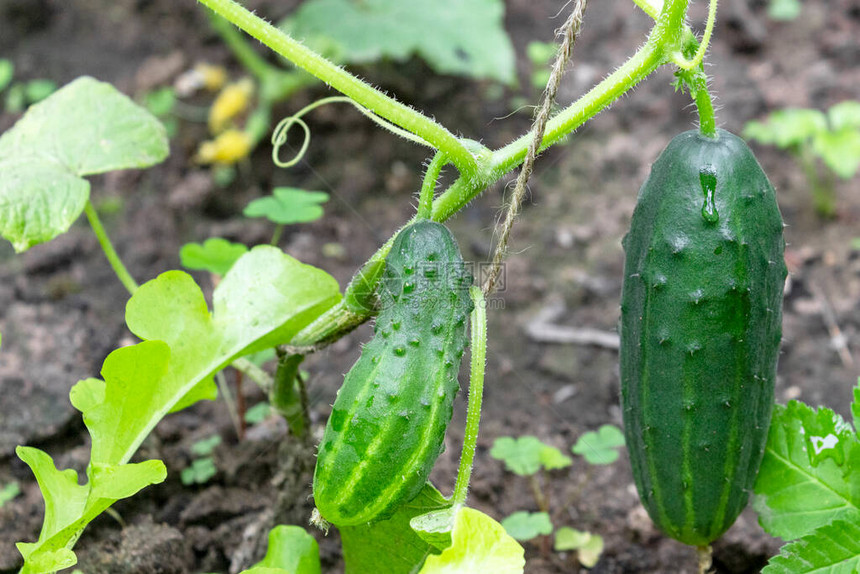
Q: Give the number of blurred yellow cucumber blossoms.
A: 3